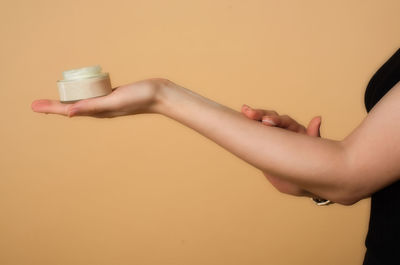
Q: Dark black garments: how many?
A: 1